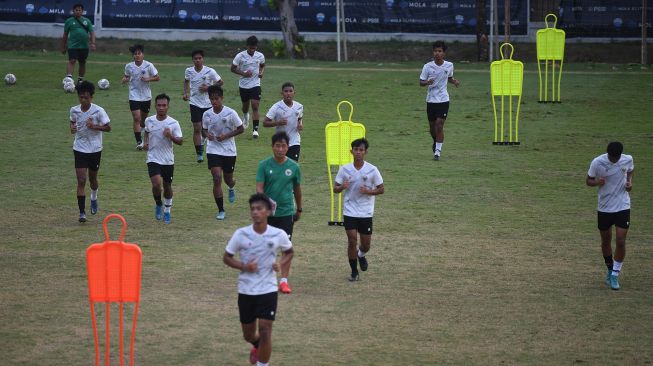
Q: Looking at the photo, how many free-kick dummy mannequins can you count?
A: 4